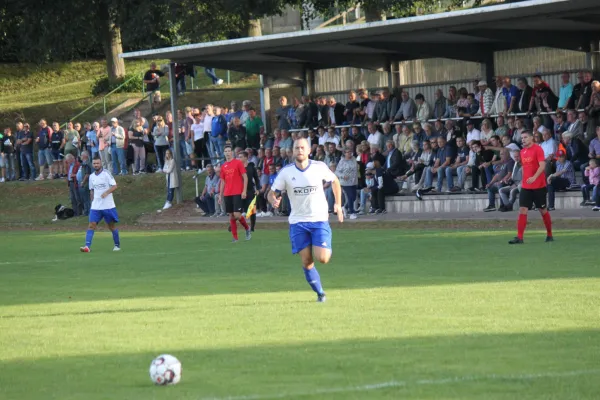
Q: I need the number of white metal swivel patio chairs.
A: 0